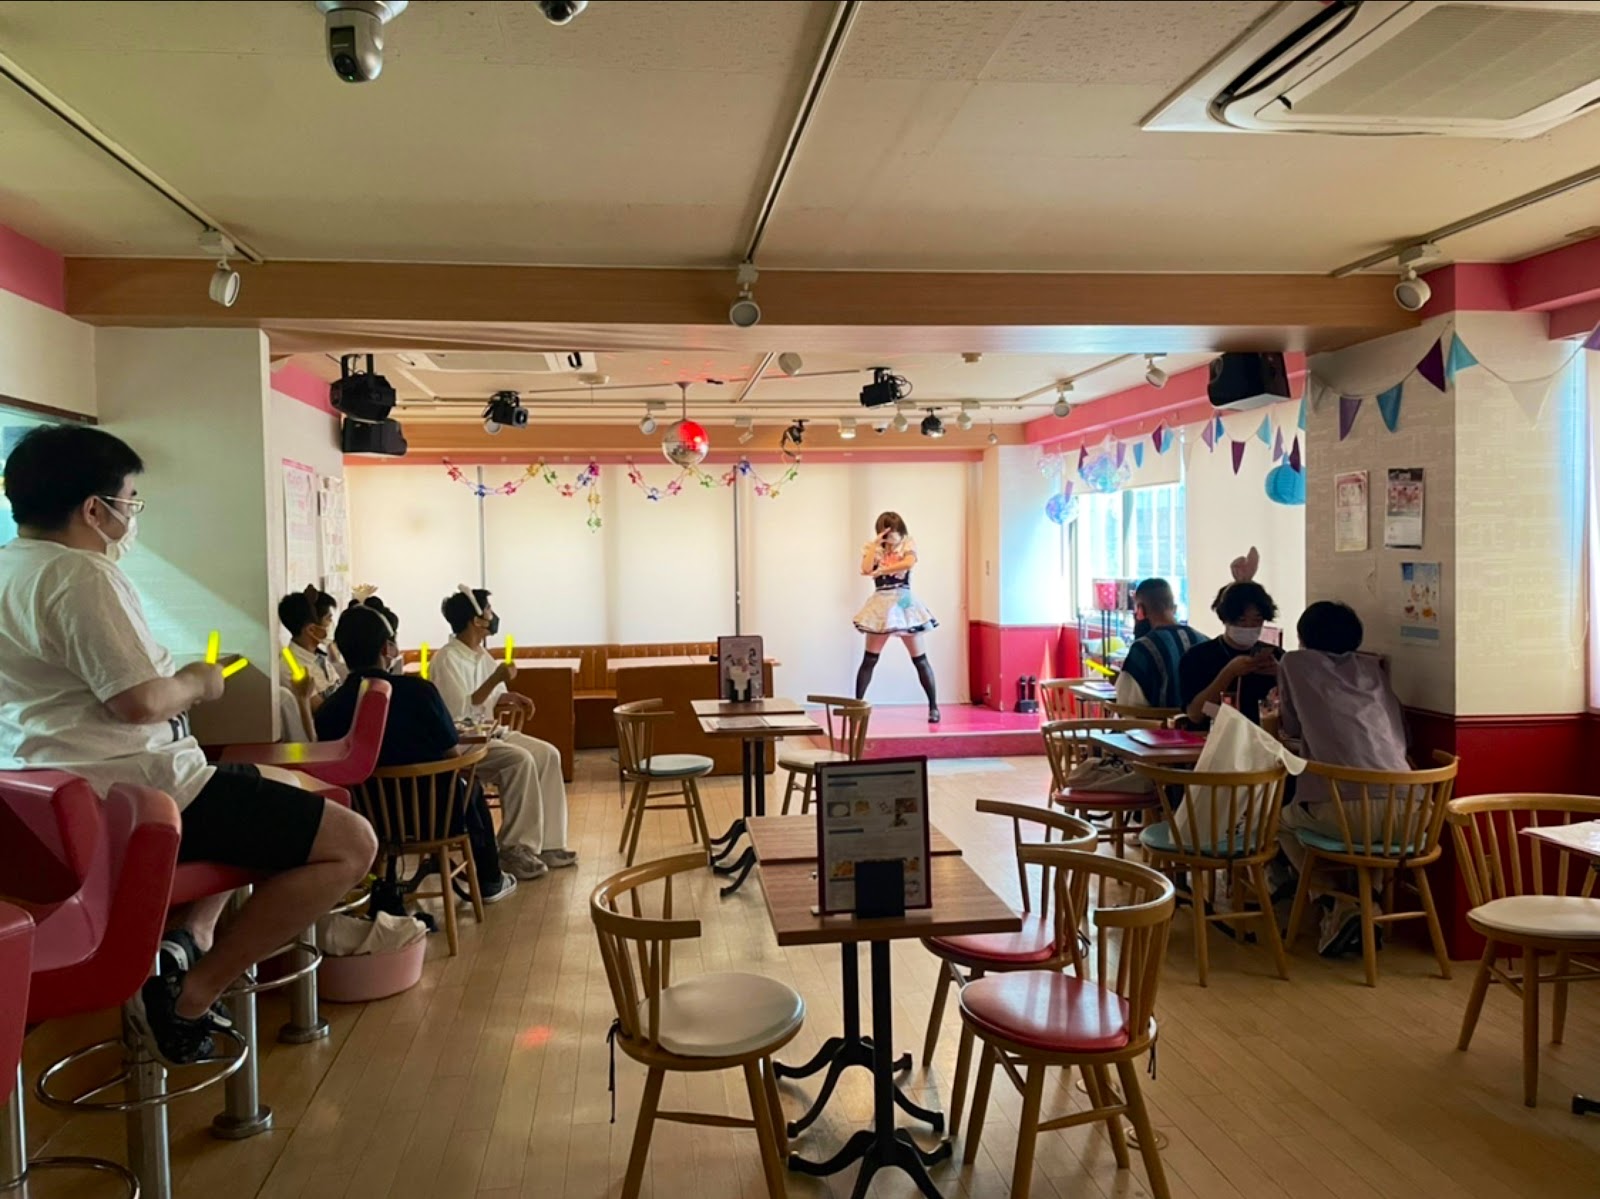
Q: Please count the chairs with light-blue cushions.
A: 3